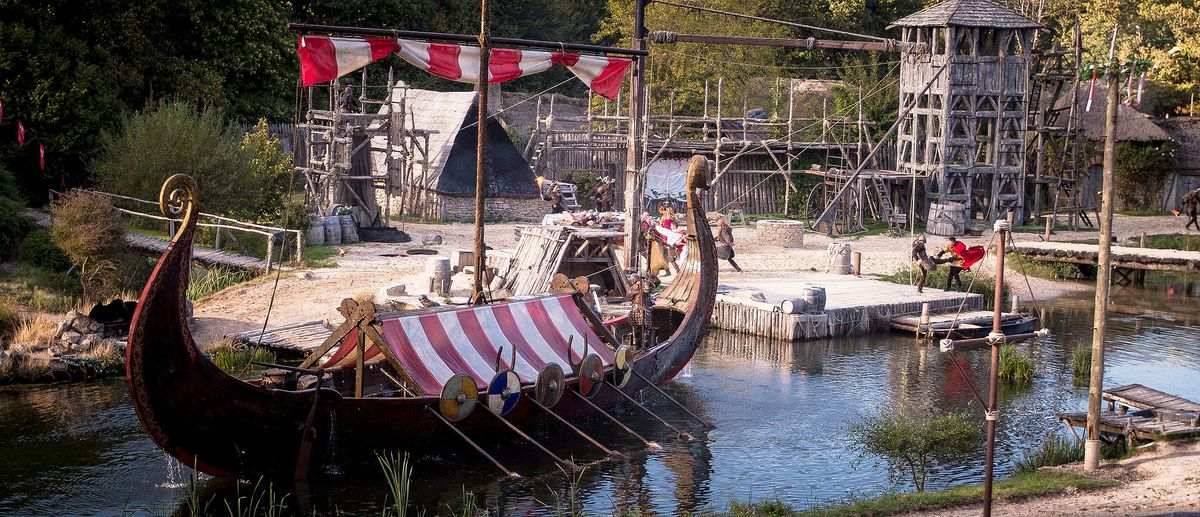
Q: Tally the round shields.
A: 5